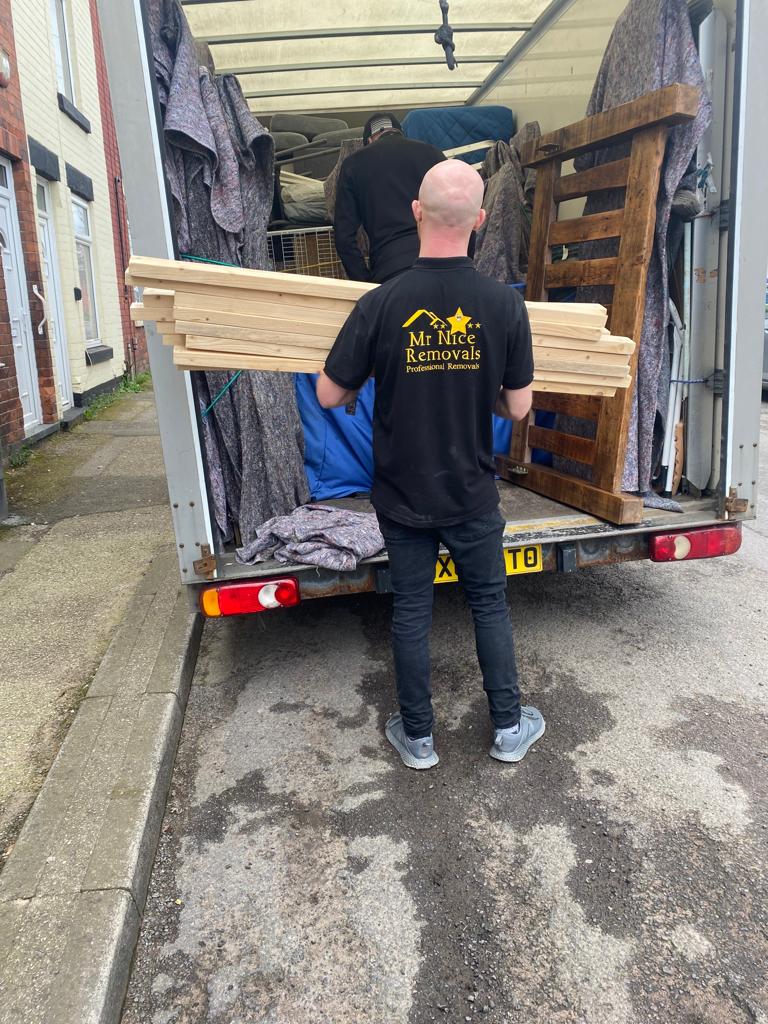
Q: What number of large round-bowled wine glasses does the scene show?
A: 0